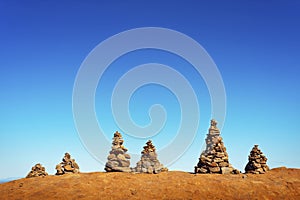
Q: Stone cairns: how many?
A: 6